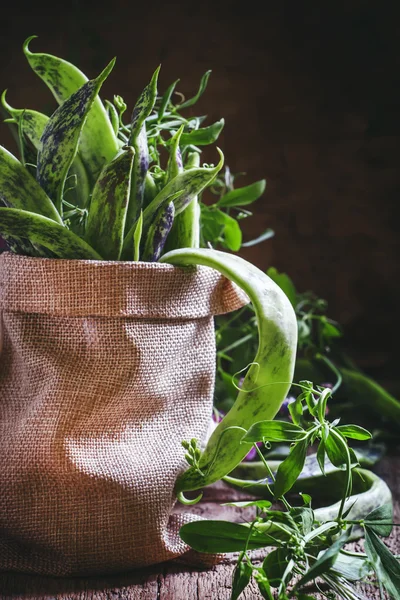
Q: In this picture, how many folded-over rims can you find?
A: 1